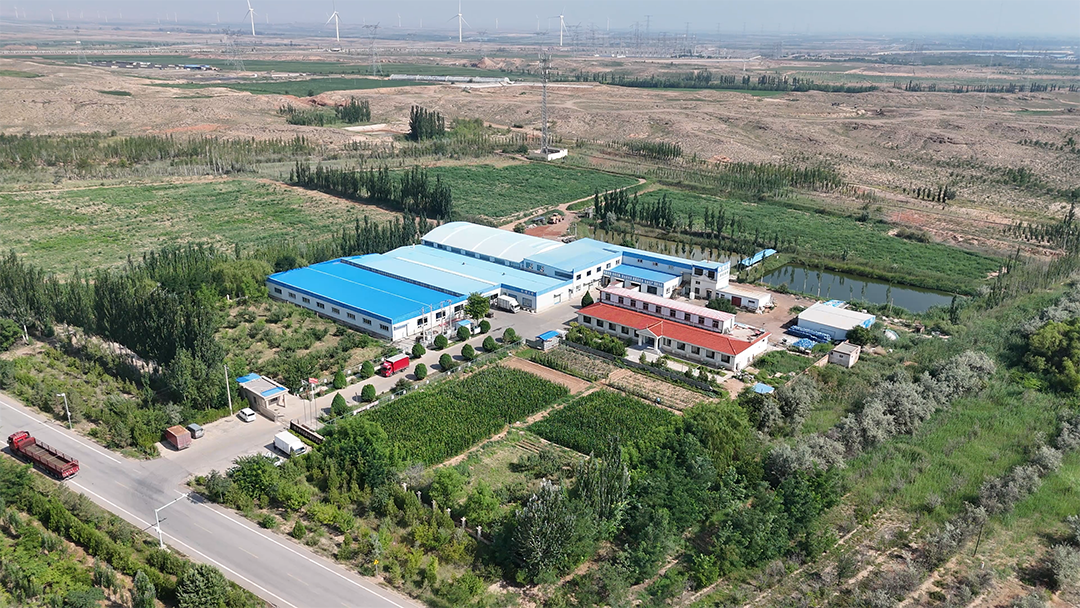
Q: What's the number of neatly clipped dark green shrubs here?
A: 14